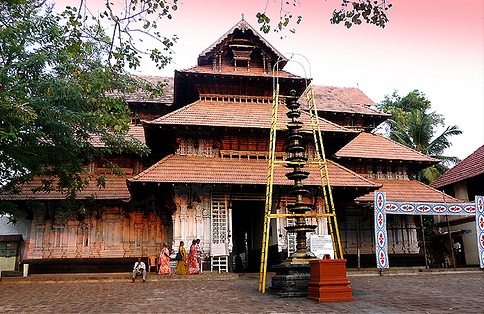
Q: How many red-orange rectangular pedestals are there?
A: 1